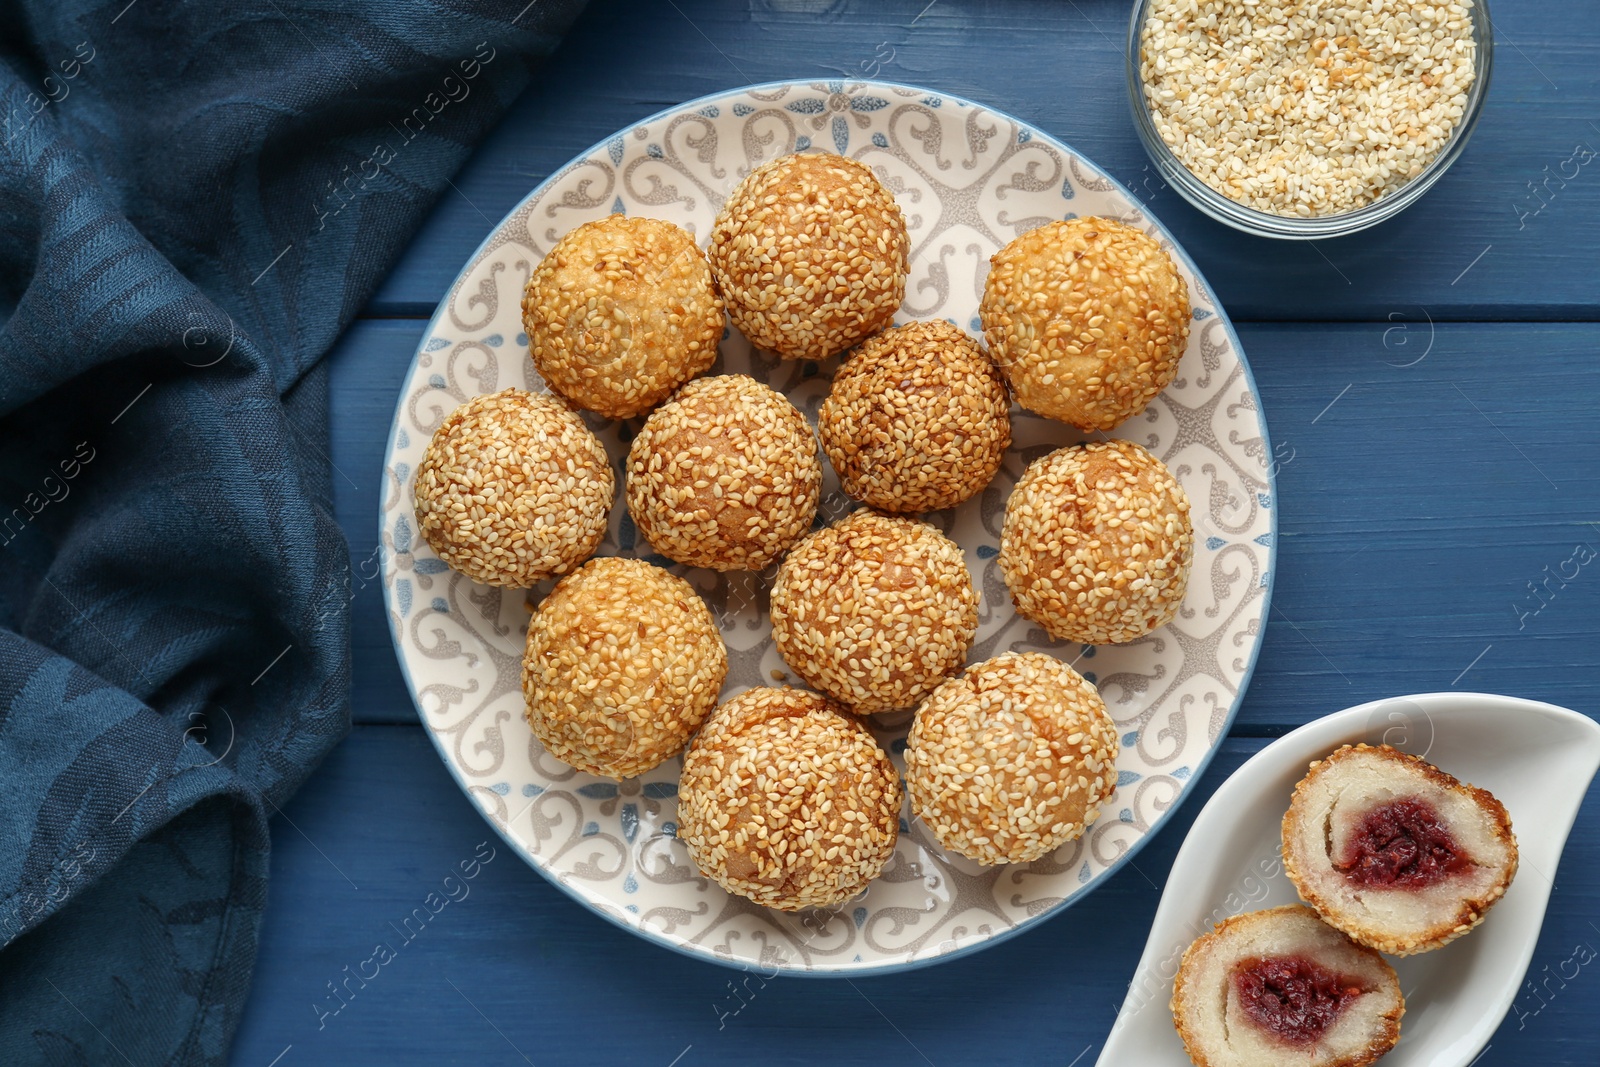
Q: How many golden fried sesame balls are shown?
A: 11